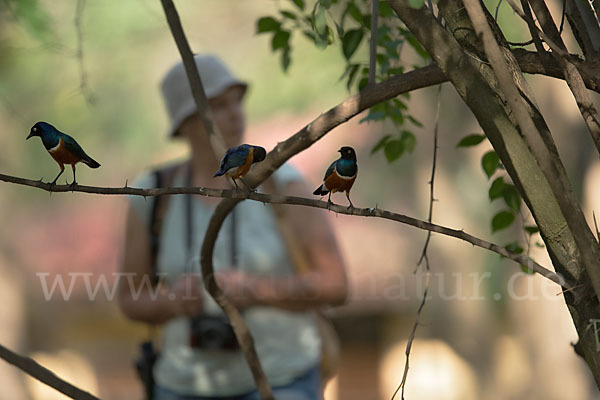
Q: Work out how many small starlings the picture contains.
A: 3